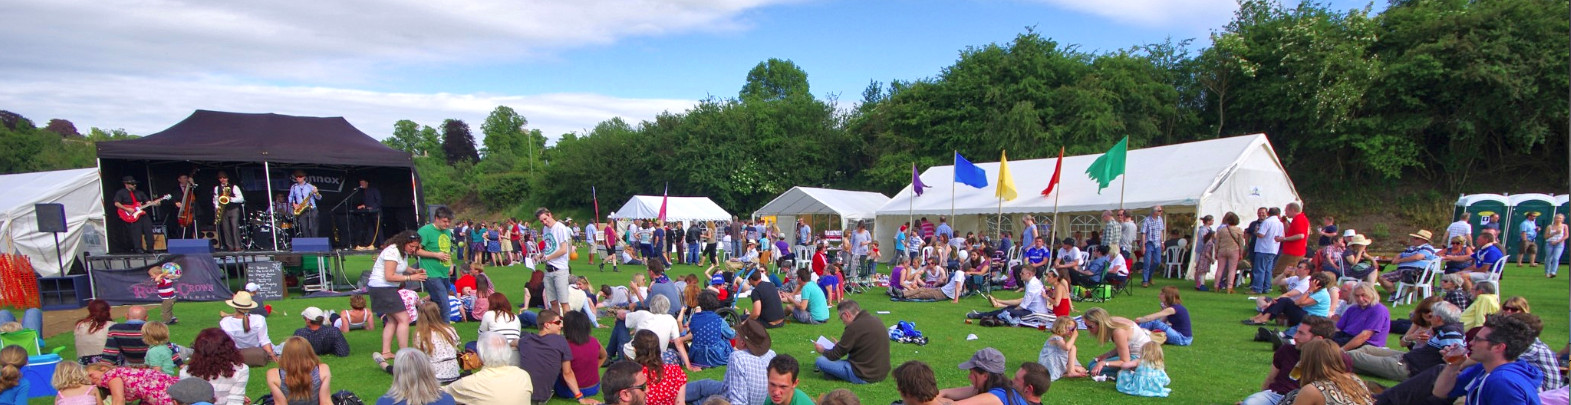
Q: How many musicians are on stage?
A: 6